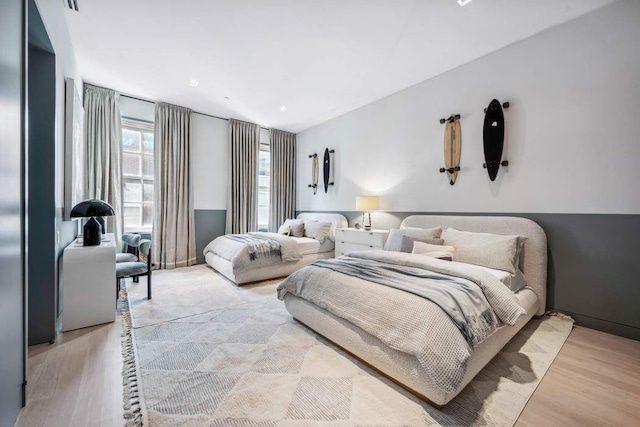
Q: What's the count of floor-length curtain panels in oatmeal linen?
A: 4